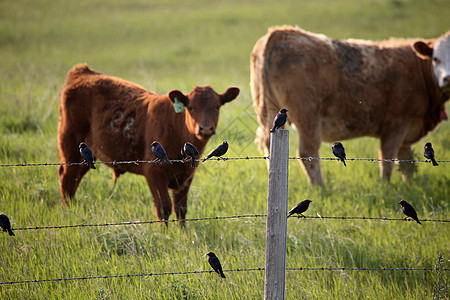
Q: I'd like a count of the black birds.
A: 11